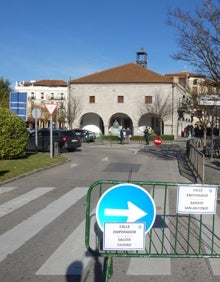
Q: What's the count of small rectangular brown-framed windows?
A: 3